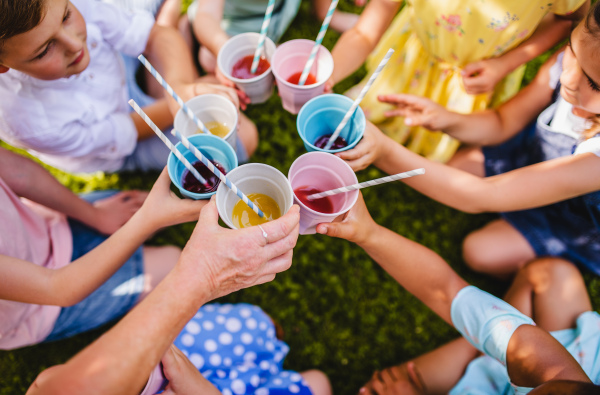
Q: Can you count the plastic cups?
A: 7